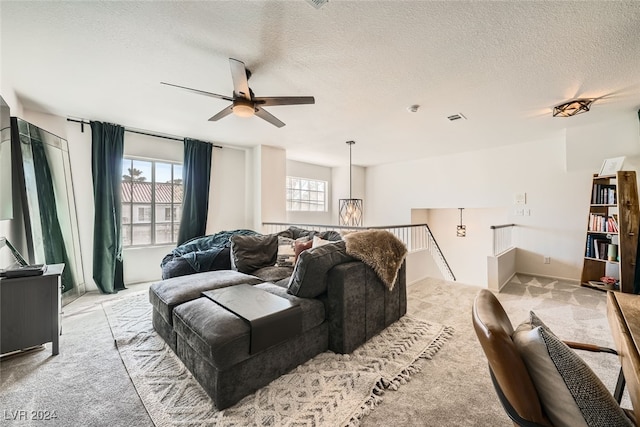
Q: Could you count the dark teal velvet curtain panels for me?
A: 2